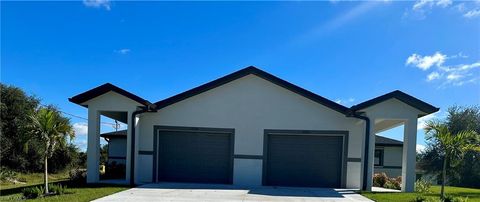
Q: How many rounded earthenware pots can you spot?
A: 0